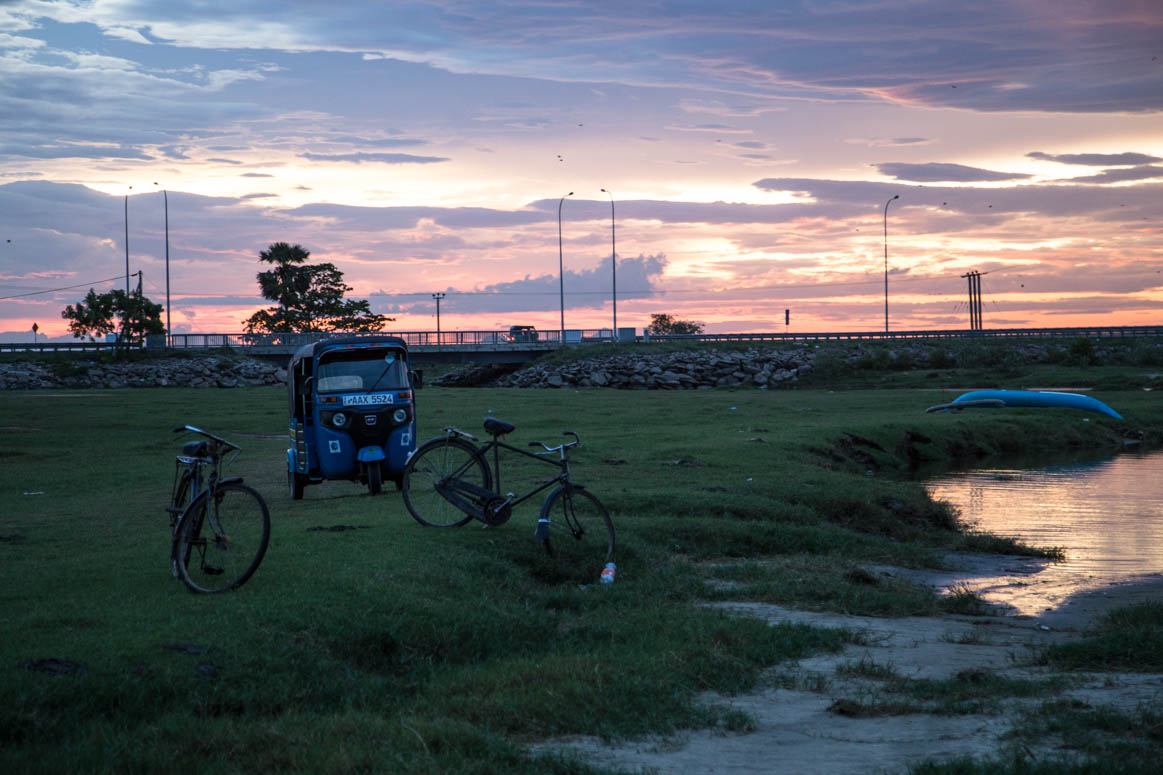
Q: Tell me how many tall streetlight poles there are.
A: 5